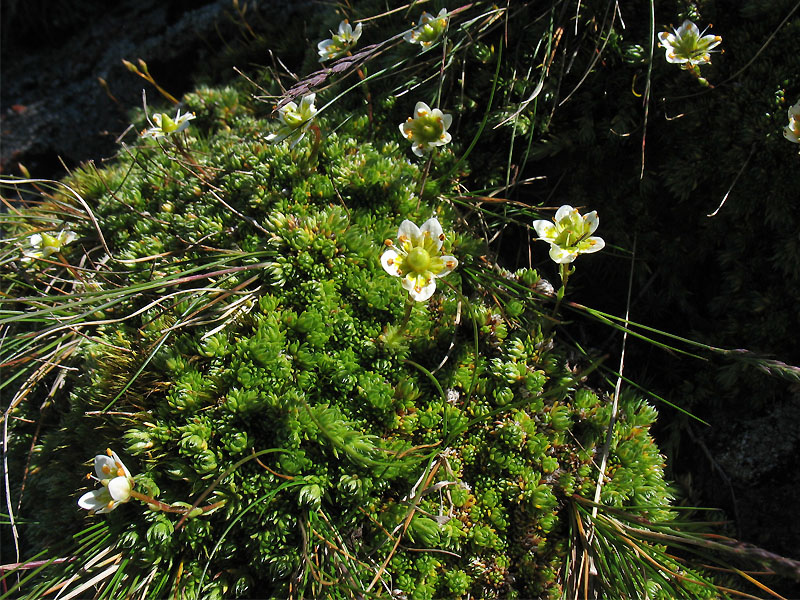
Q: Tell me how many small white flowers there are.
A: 11